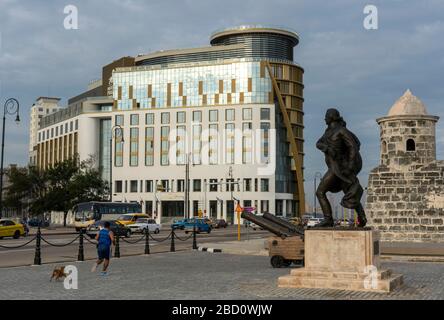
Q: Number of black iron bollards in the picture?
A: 6